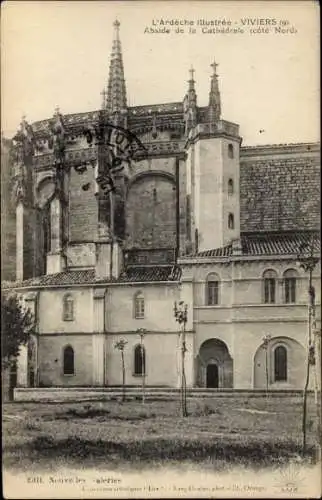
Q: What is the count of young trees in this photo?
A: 5